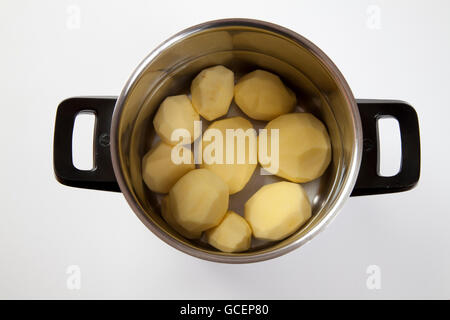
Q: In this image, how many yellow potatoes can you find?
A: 9